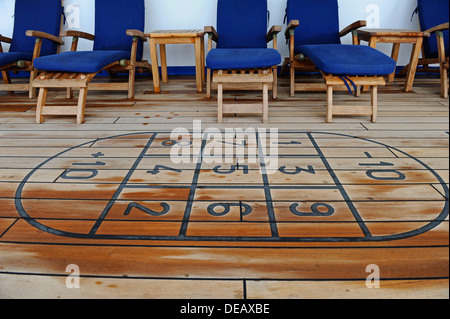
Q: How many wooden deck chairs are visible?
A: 5